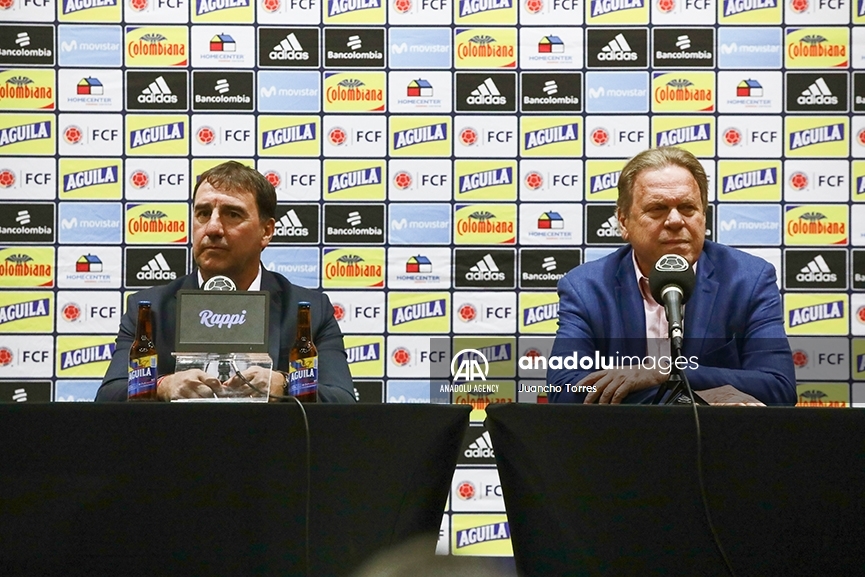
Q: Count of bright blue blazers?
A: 1